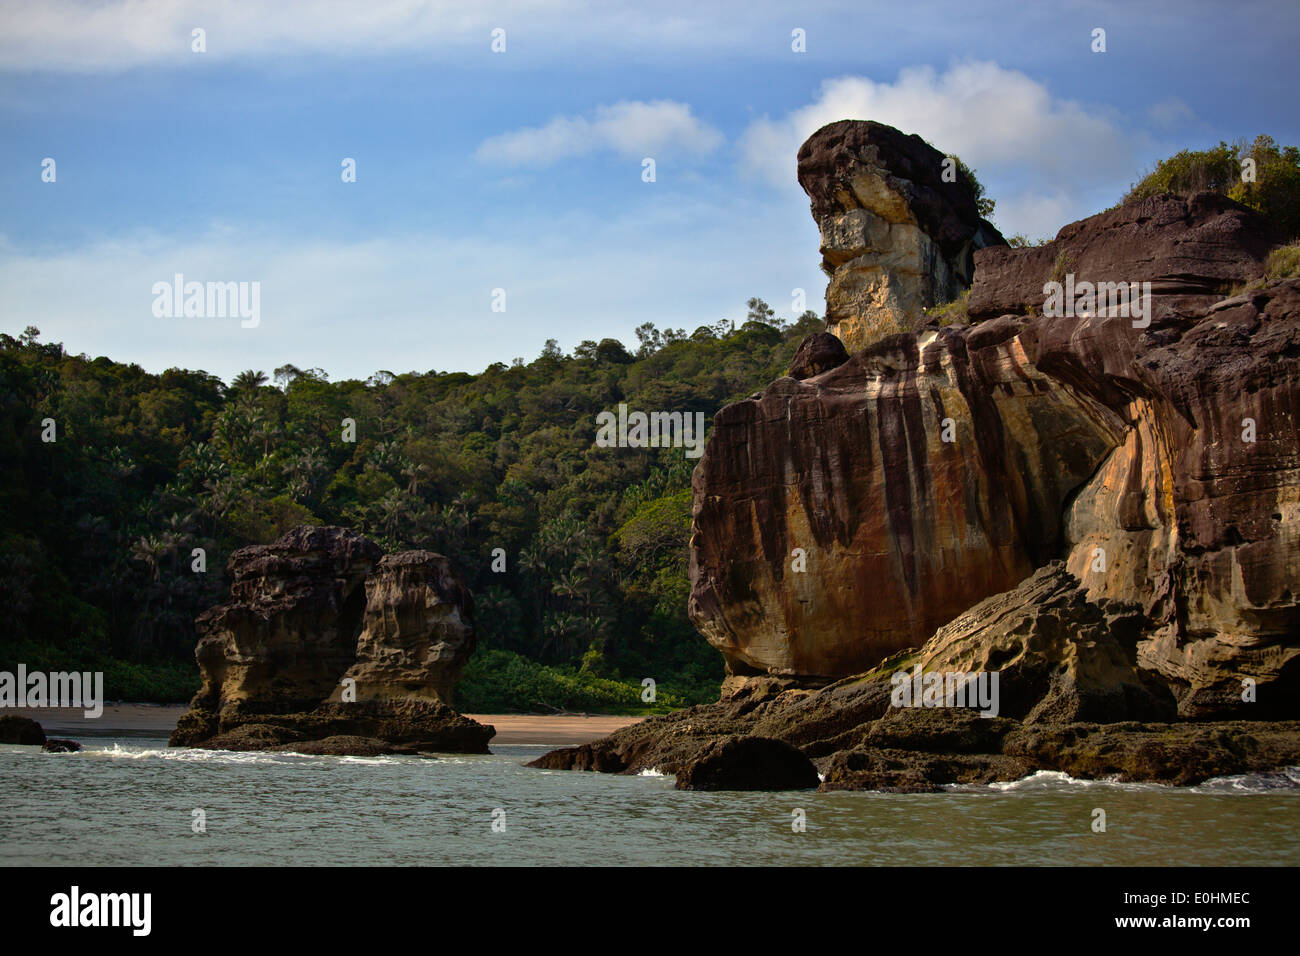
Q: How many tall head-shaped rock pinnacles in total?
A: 1